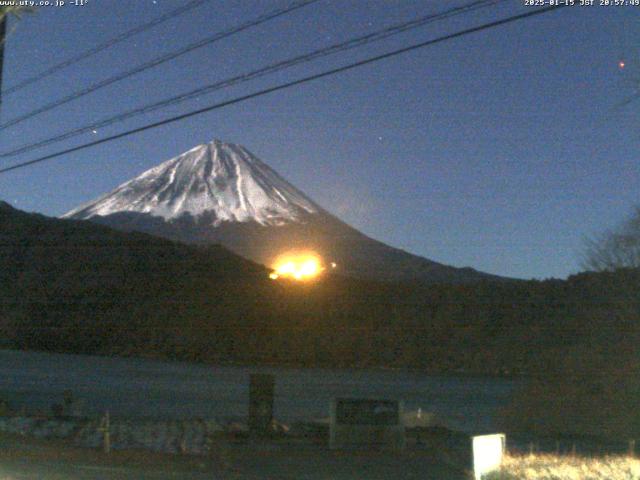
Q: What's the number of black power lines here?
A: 4